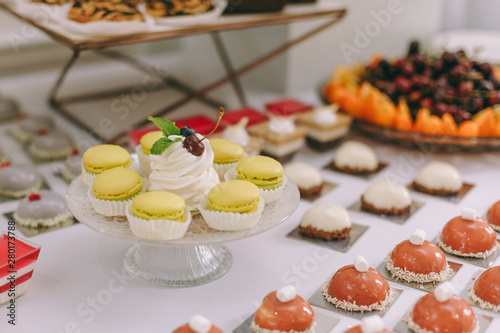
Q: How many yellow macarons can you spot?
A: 7